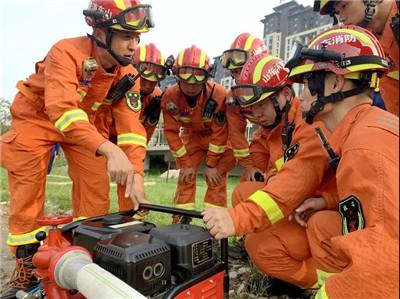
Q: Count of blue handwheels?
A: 0